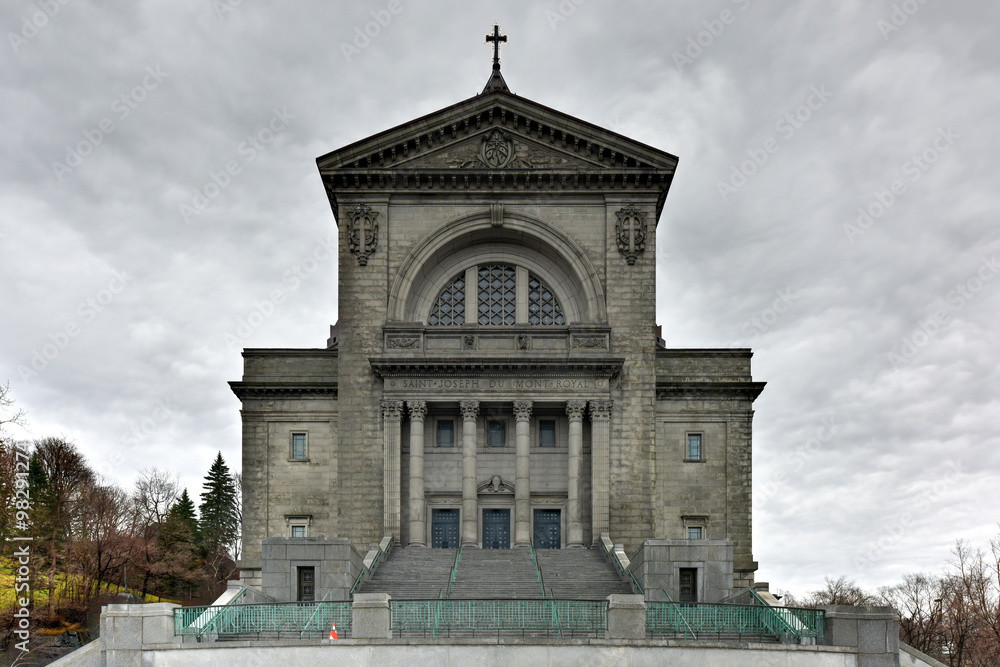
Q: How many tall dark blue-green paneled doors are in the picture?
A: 3